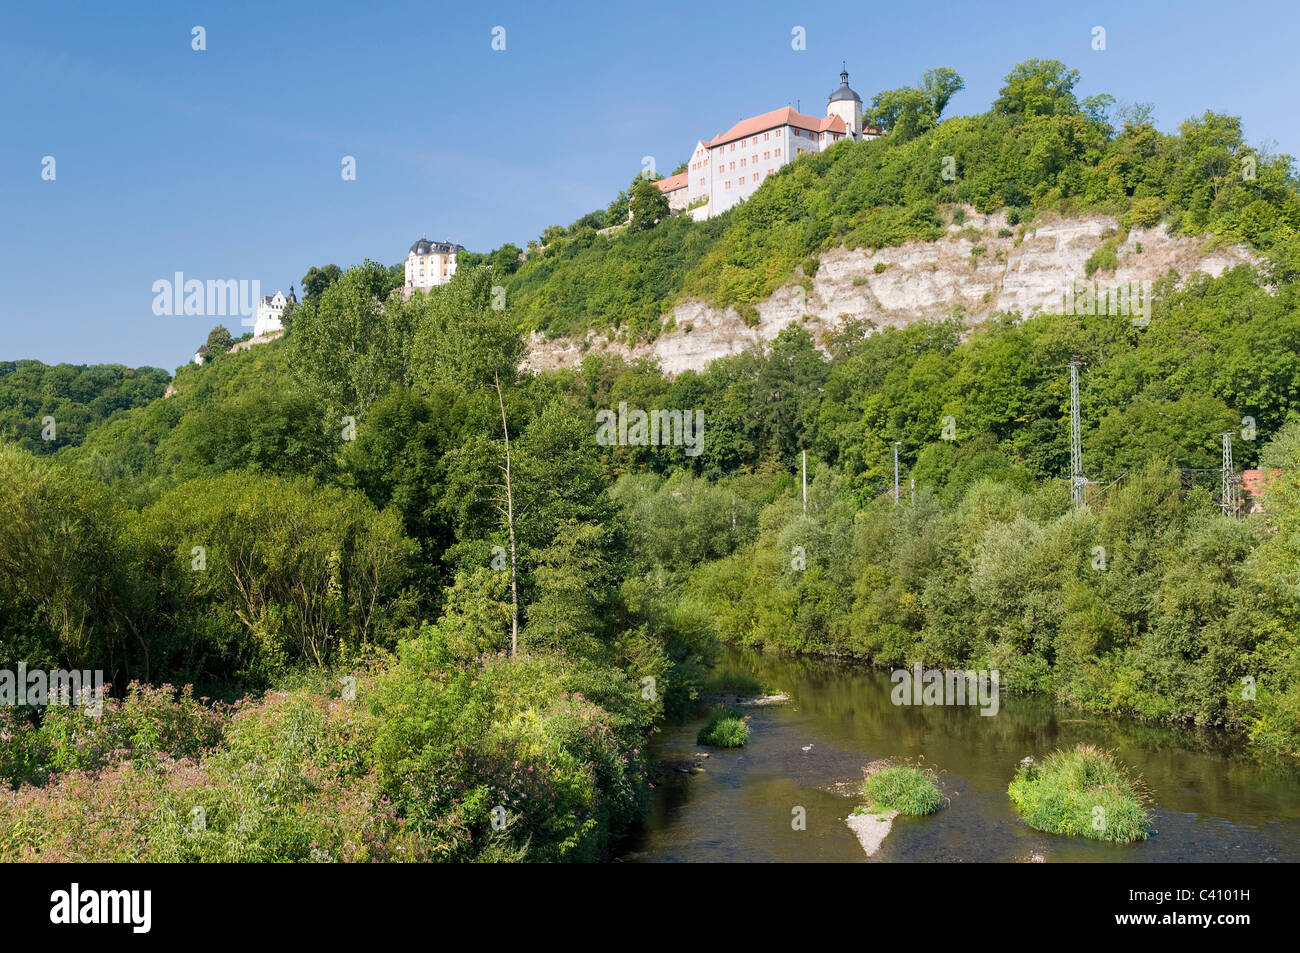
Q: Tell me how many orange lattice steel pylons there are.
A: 0